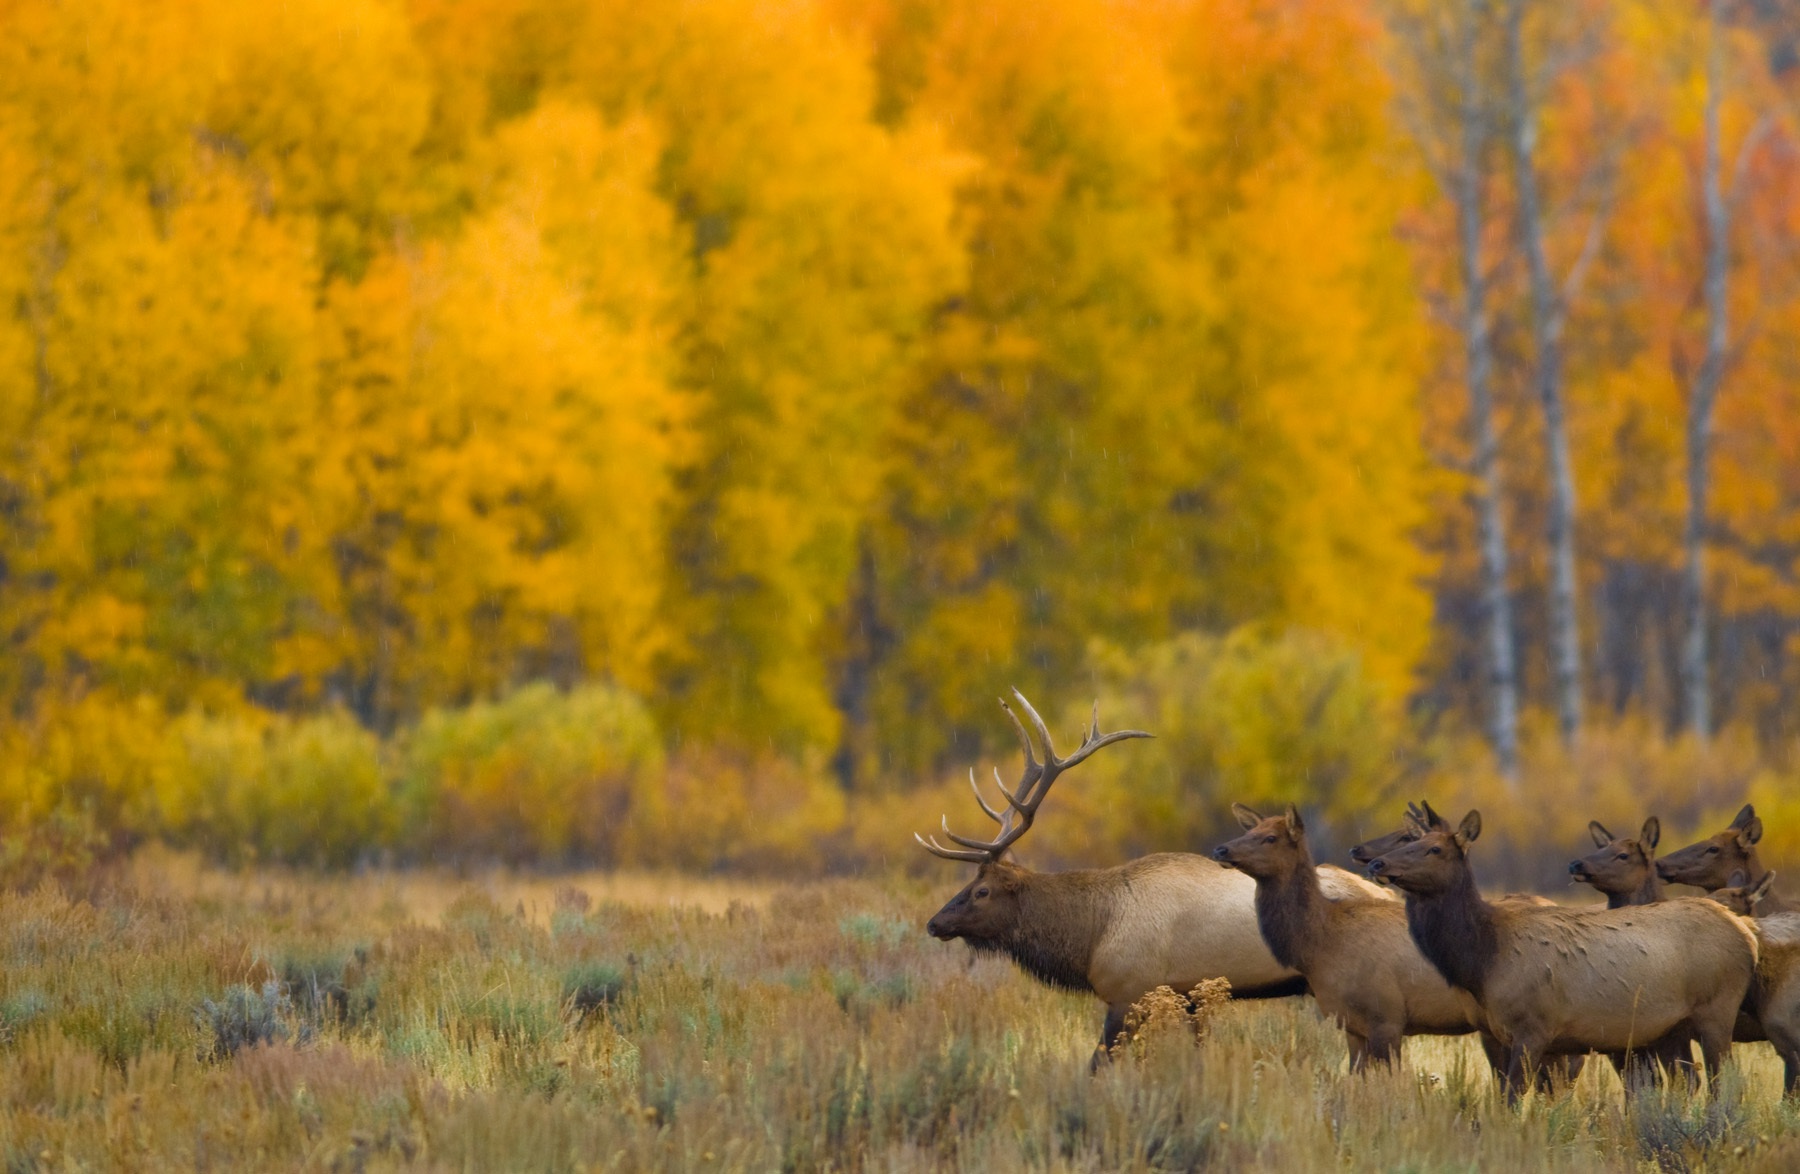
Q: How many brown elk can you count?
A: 7